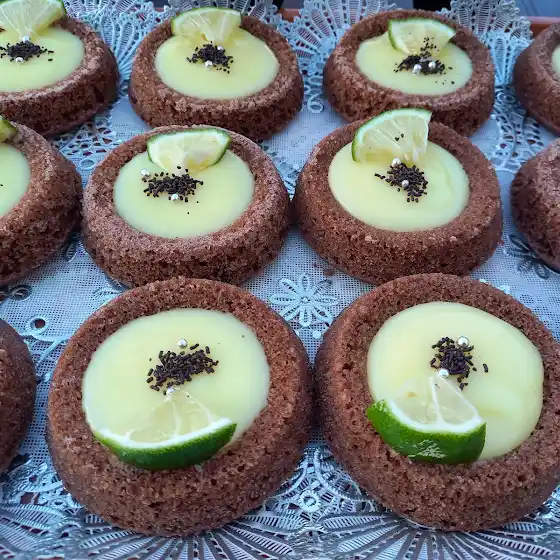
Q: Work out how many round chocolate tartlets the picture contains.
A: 11